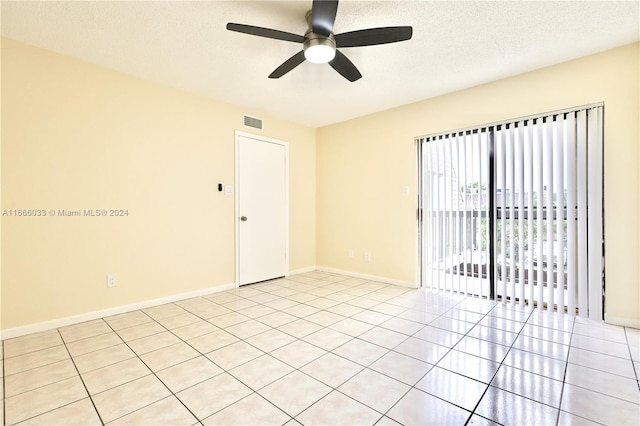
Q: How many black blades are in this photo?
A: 5